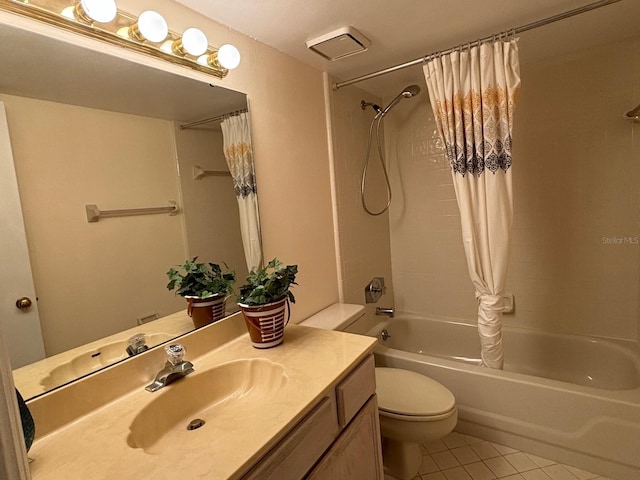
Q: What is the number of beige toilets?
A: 1